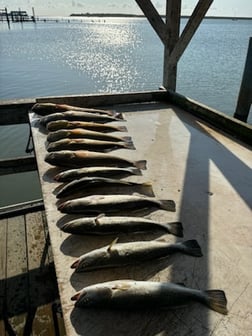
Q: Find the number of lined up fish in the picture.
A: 12